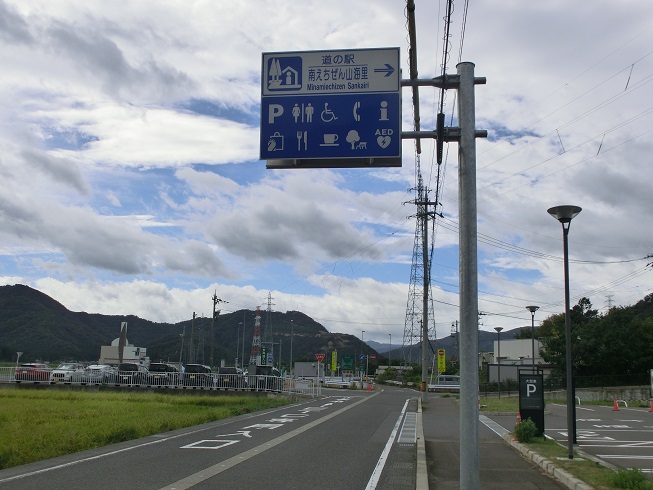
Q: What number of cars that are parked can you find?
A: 8